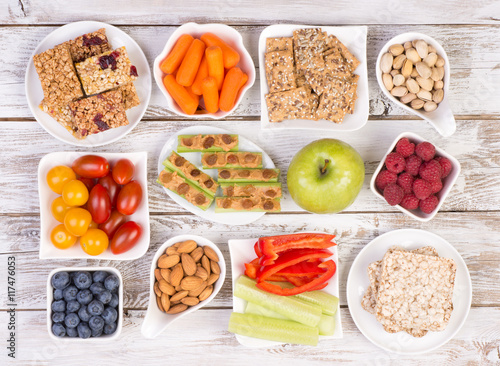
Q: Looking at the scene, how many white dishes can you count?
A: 11